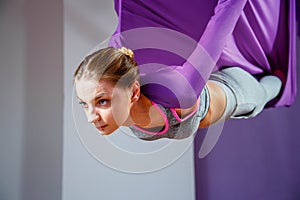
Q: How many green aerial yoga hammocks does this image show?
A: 0